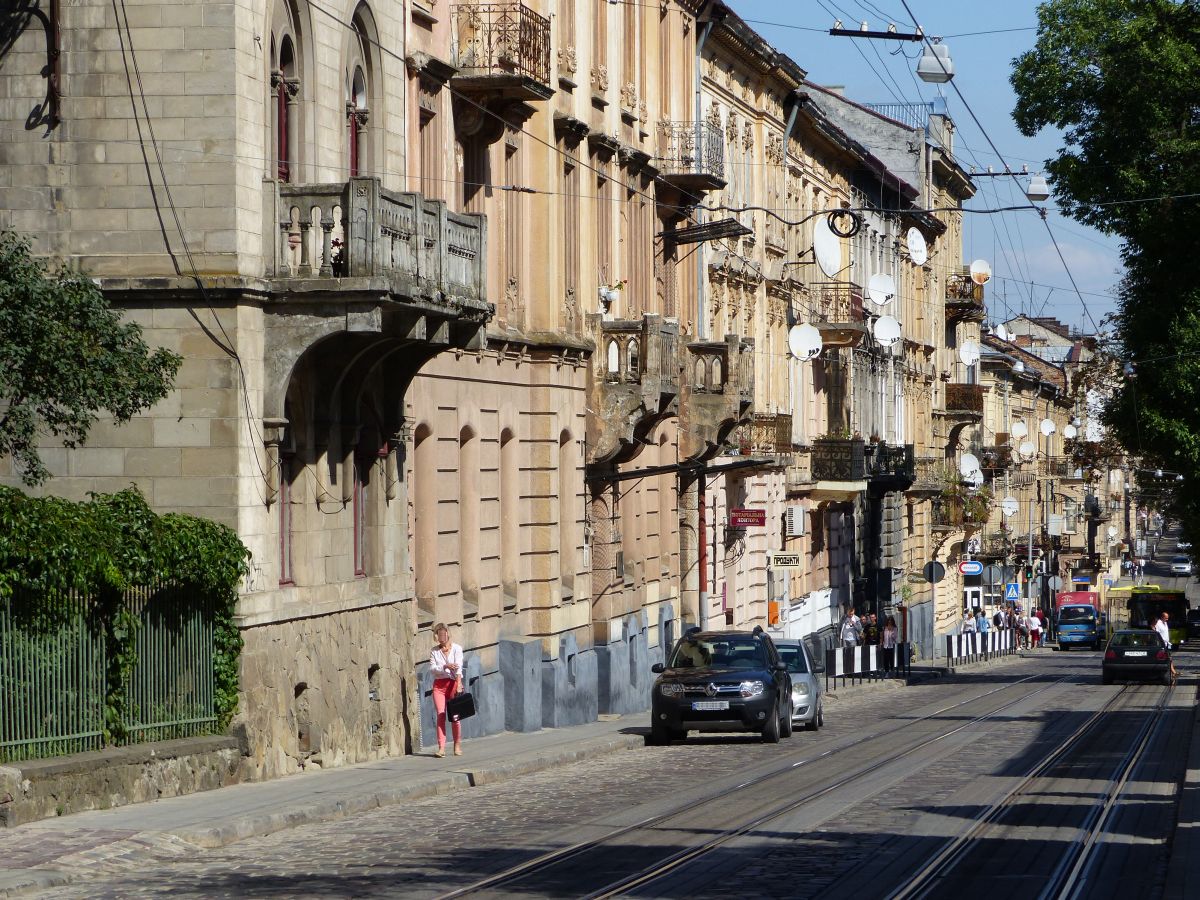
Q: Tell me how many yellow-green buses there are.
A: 1